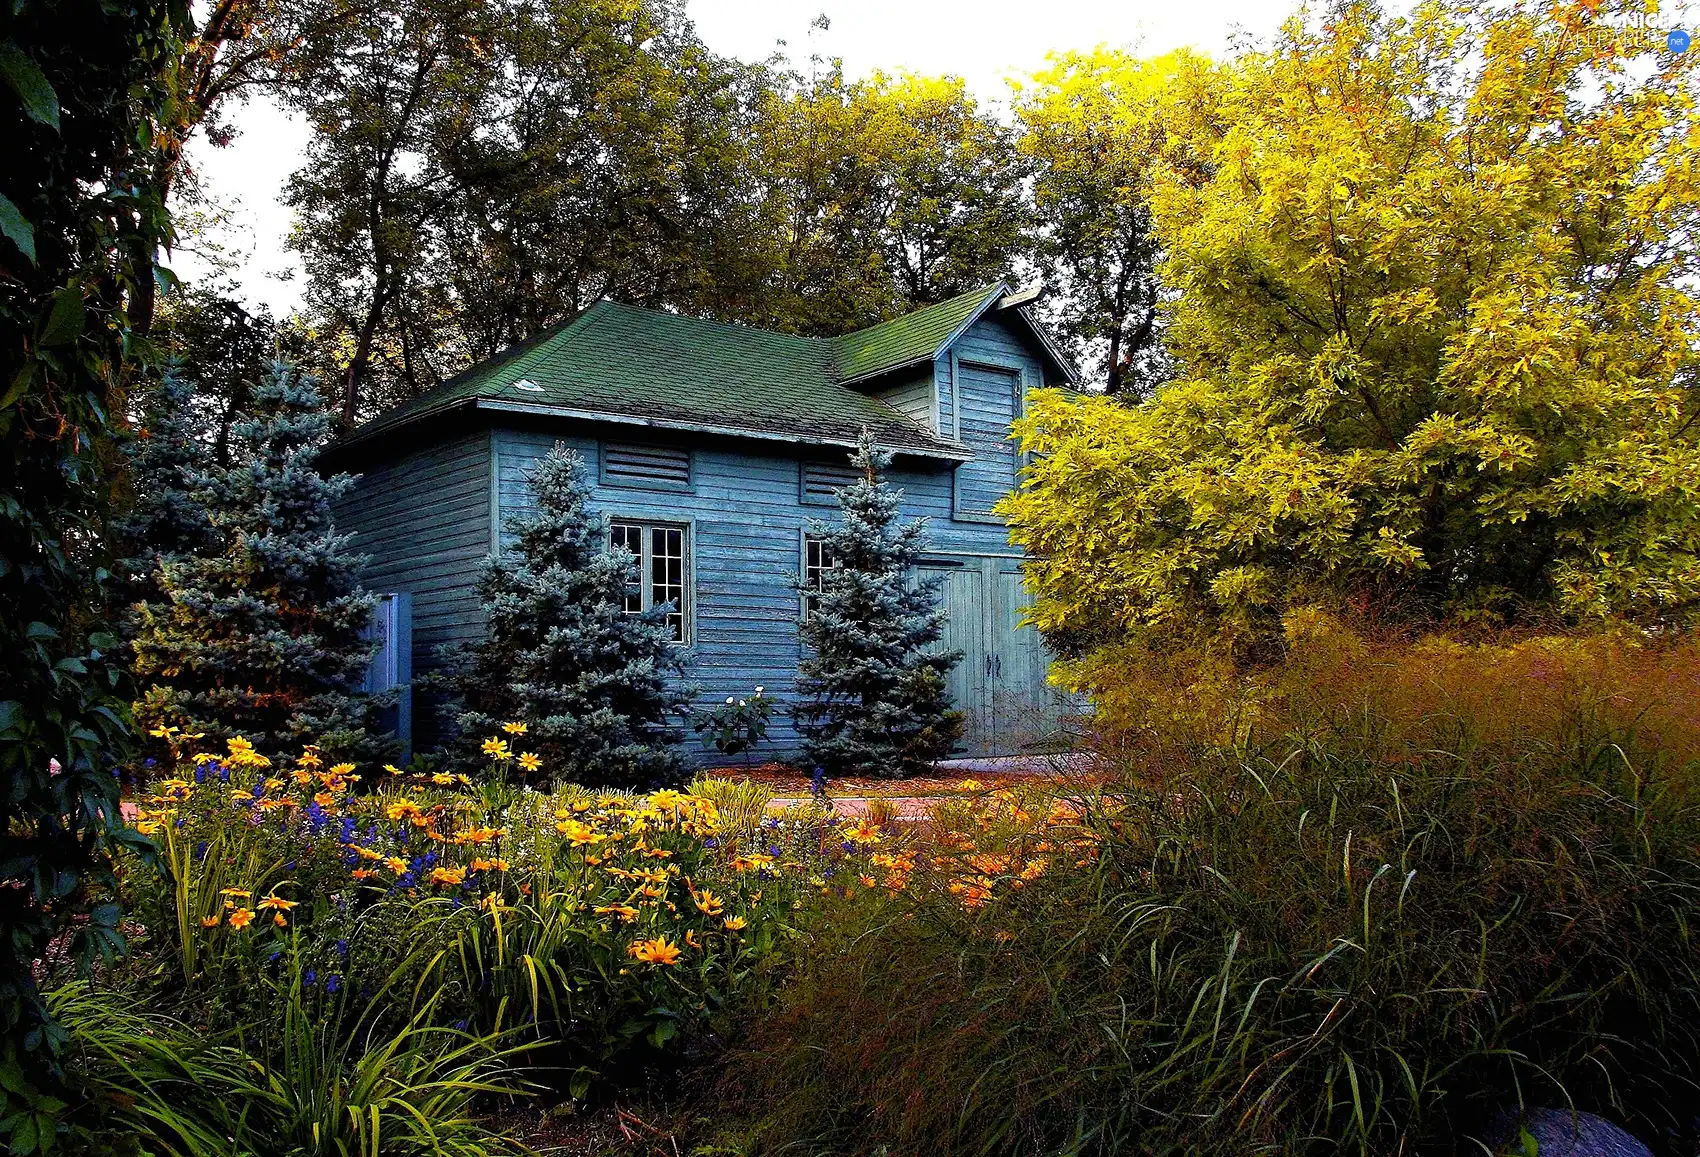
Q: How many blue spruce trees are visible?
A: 4